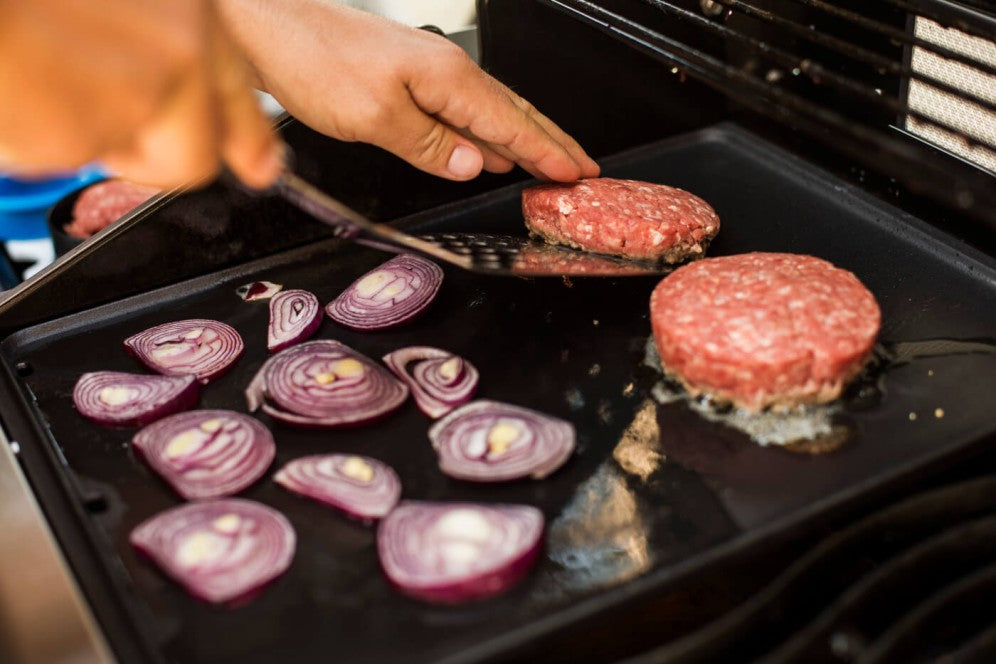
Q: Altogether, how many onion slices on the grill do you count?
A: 11